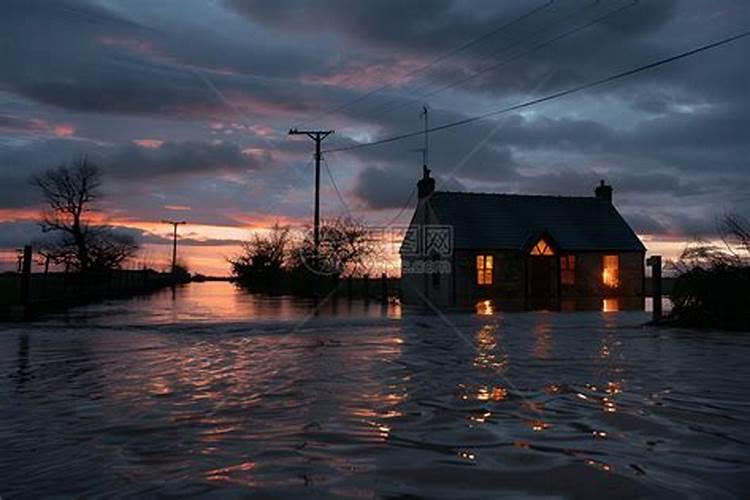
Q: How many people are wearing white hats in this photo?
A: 0